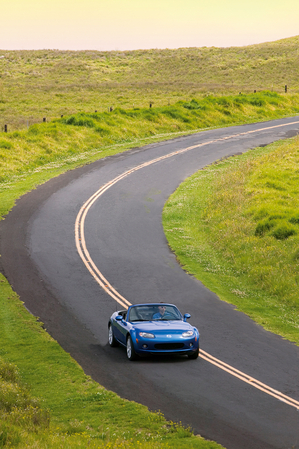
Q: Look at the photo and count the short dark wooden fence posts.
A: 9